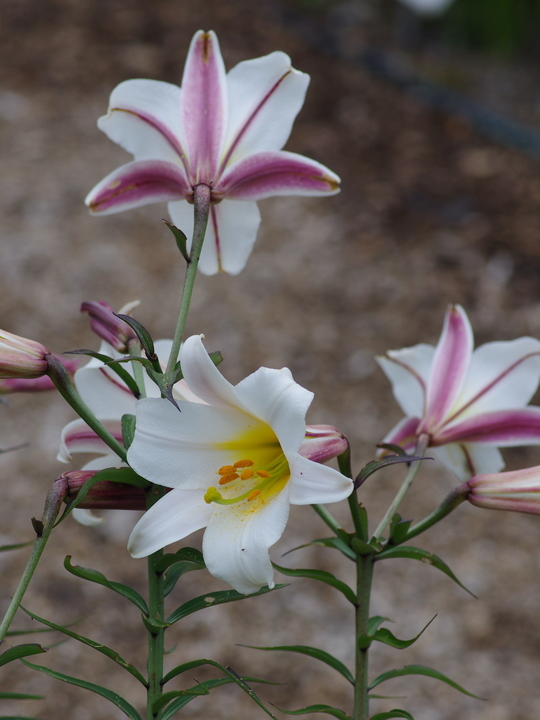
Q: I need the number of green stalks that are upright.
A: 2